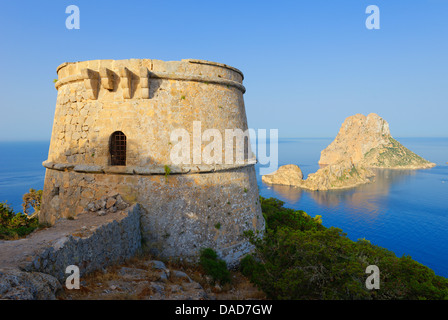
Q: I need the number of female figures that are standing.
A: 0